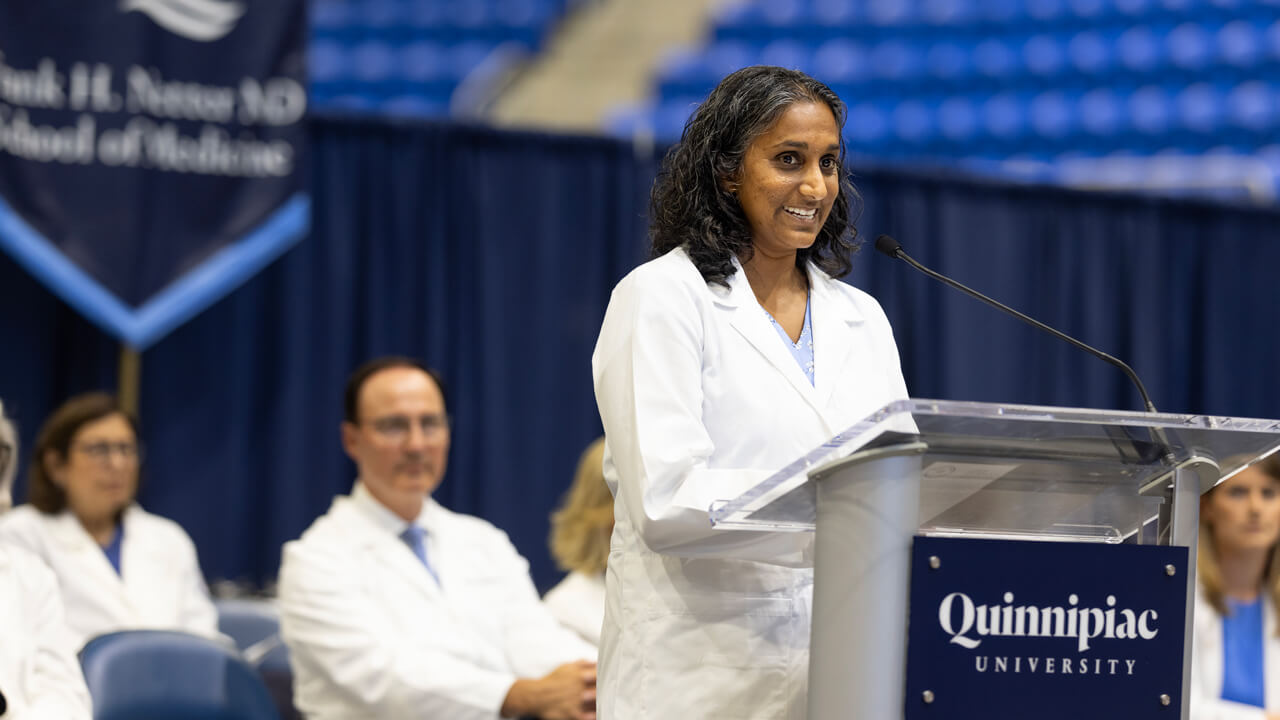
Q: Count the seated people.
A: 5